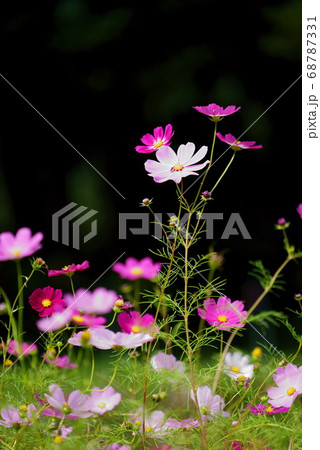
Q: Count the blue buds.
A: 0